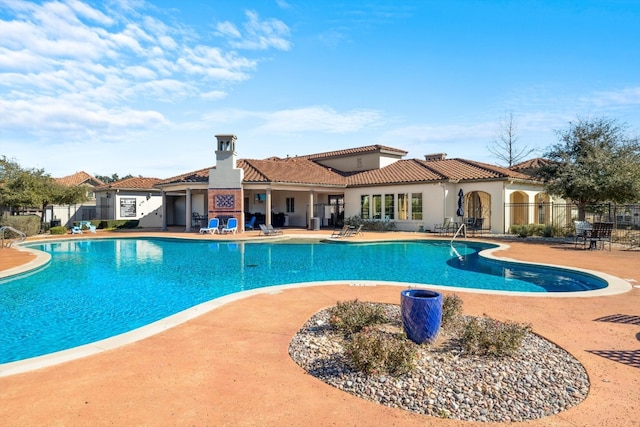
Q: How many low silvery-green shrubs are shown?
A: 4